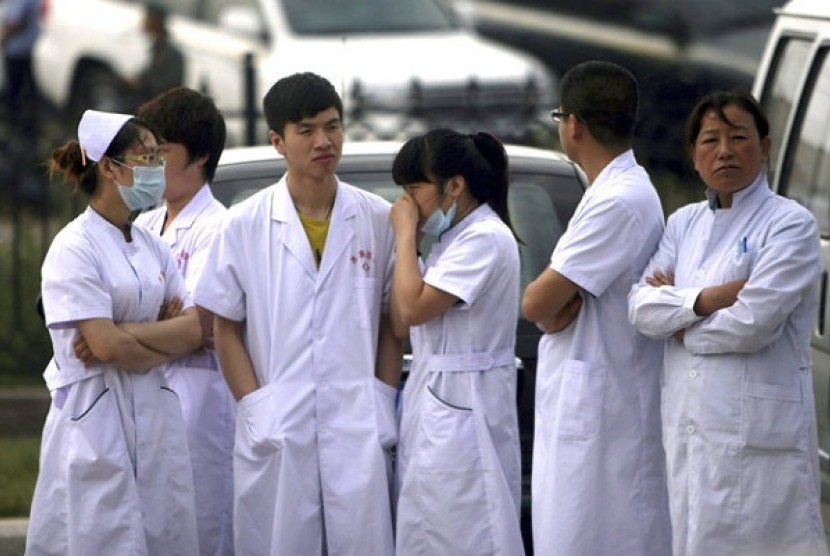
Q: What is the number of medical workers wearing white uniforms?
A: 6